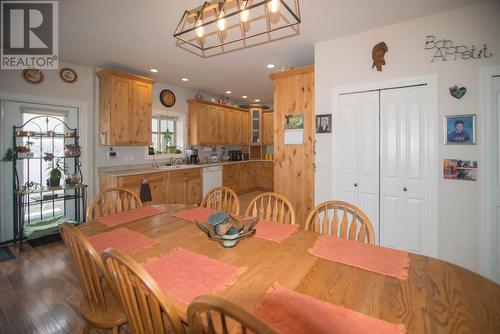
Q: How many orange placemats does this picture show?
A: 7